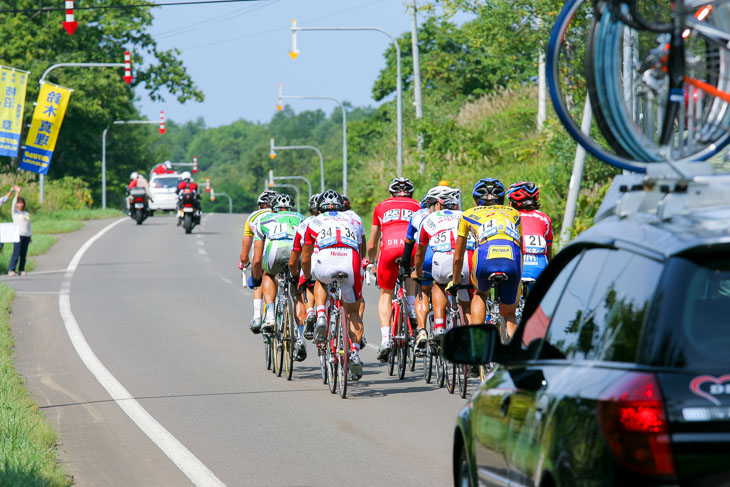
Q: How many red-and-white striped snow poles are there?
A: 5